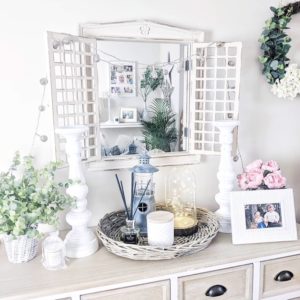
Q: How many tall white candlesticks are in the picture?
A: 2